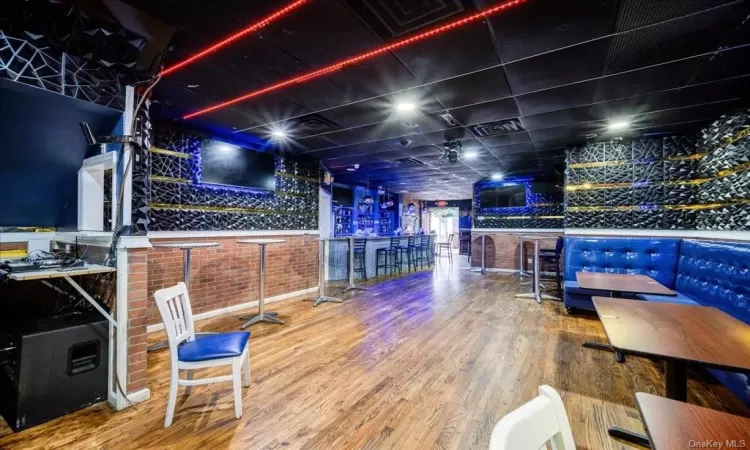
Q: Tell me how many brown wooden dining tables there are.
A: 3